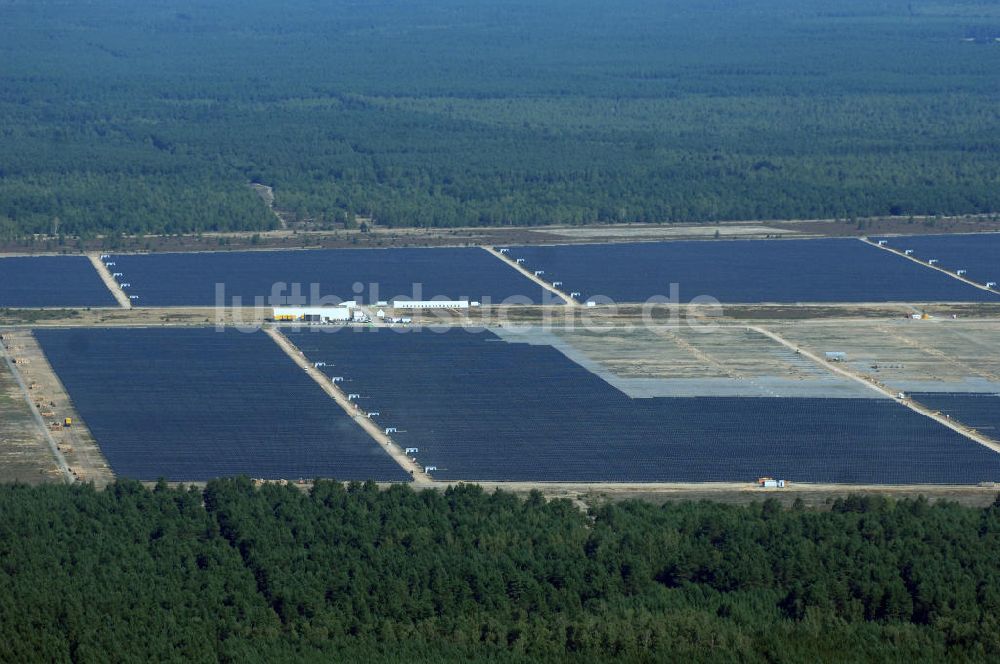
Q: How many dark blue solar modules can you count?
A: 7